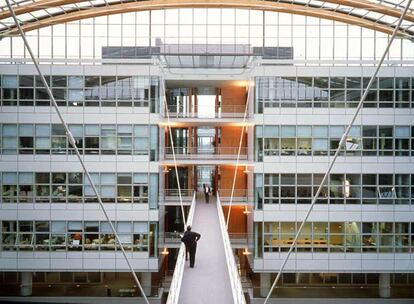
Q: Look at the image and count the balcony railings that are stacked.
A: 4